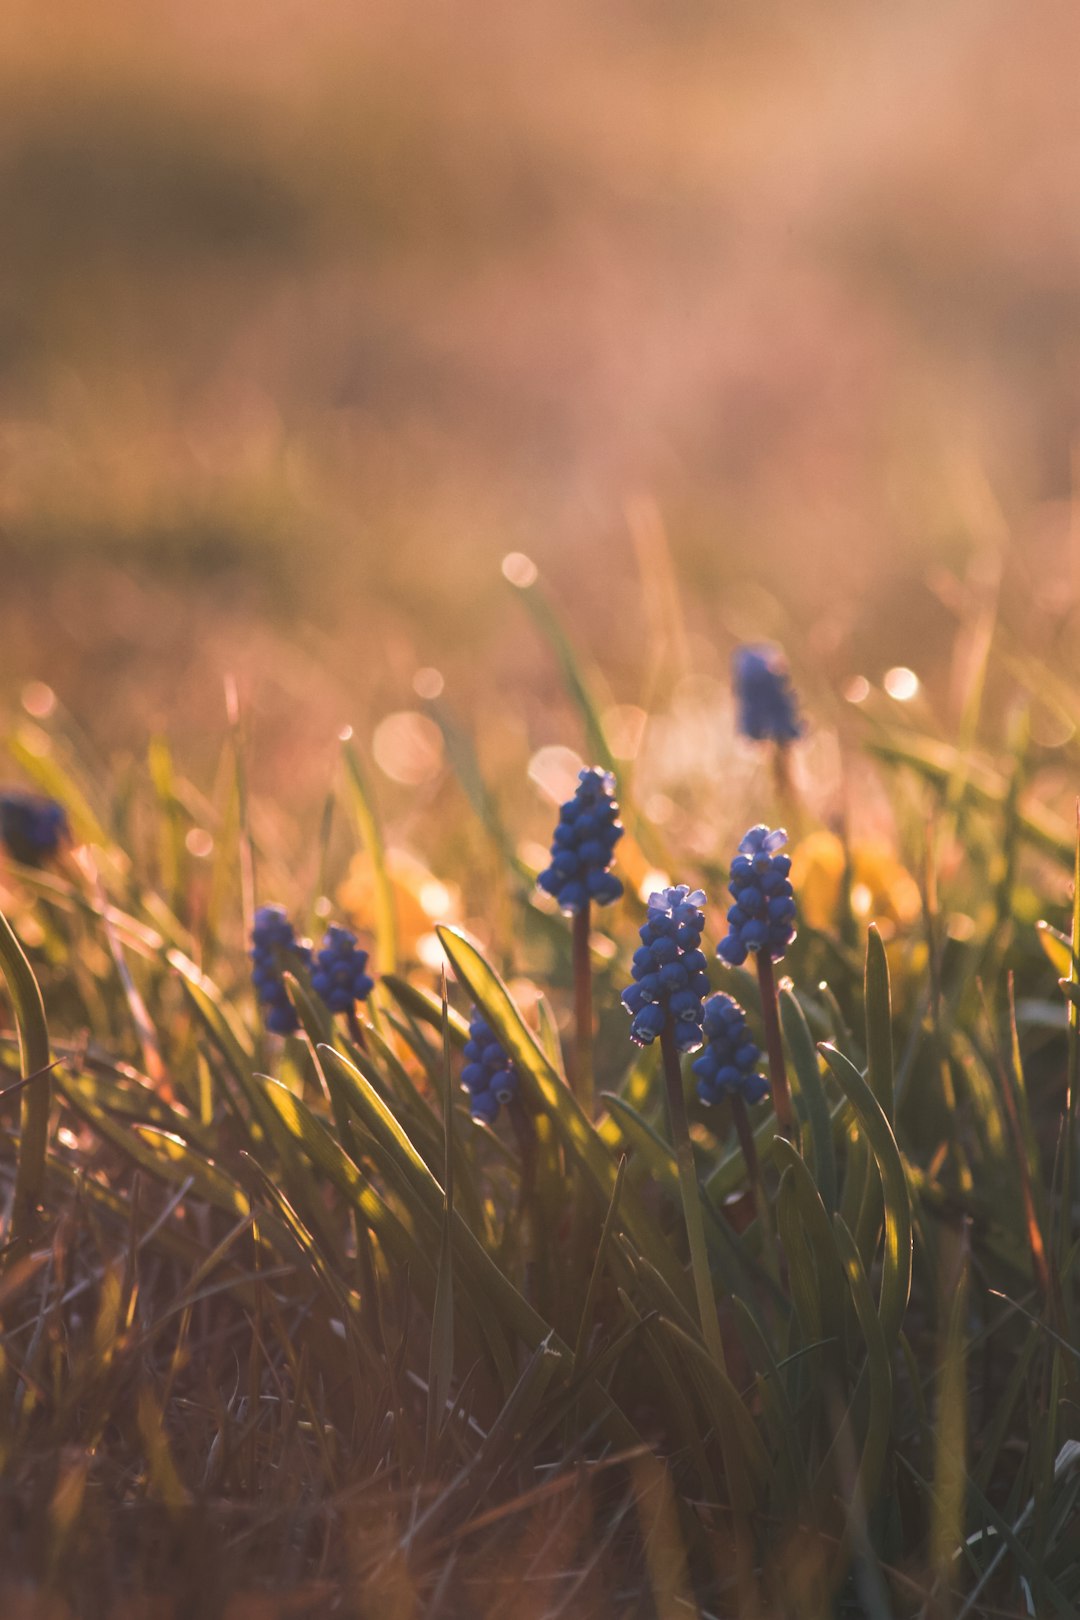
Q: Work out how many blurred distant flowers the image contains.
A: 2